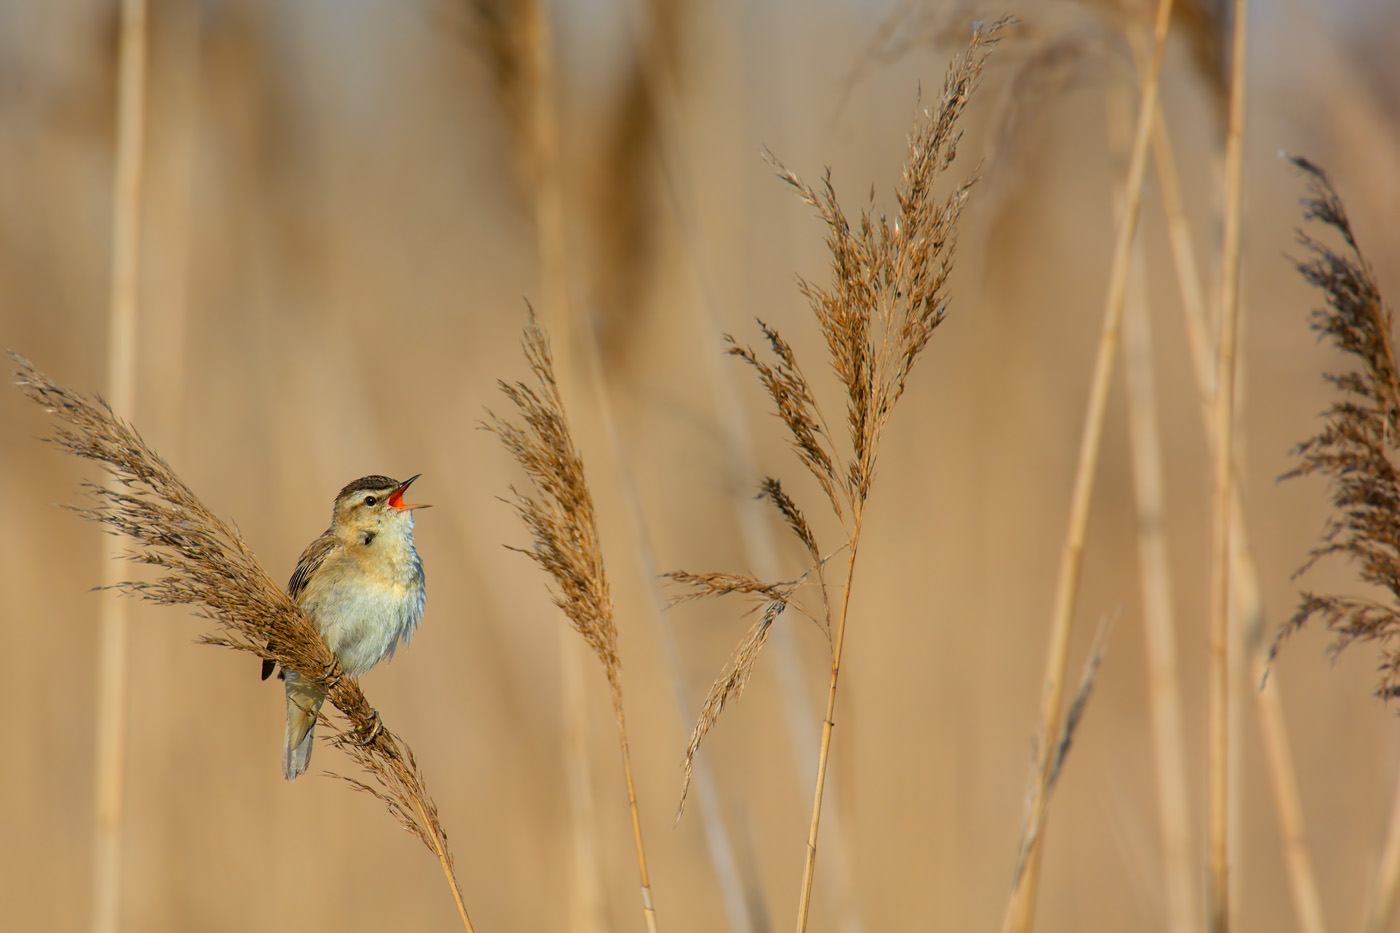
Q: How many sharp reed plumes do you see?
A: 4